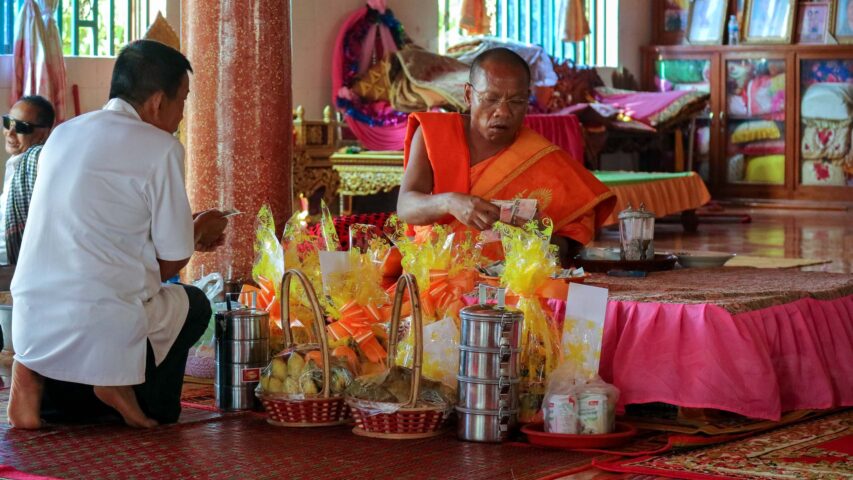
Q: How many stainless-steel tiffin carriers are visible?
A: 2